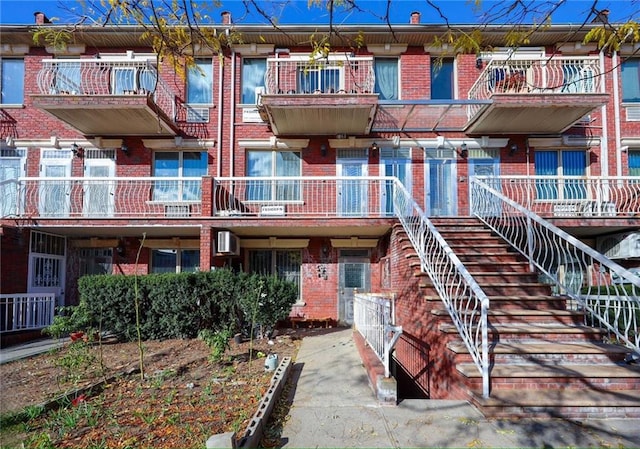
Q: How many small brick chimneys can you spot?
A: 4